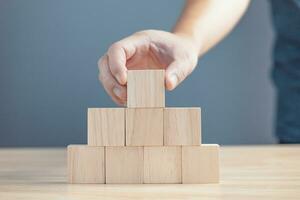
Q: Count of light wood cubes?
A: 8